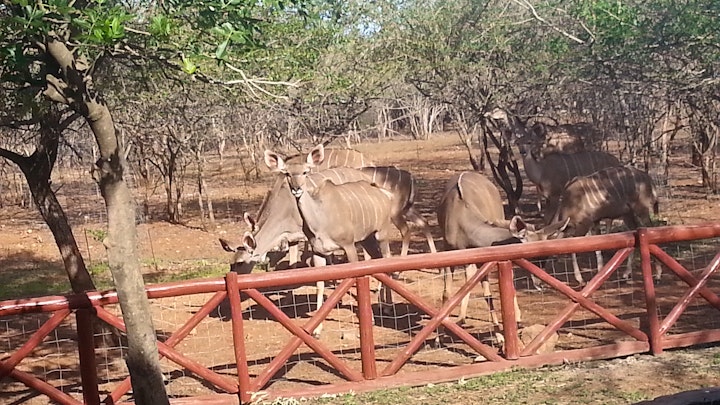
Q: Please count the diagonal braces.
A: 12